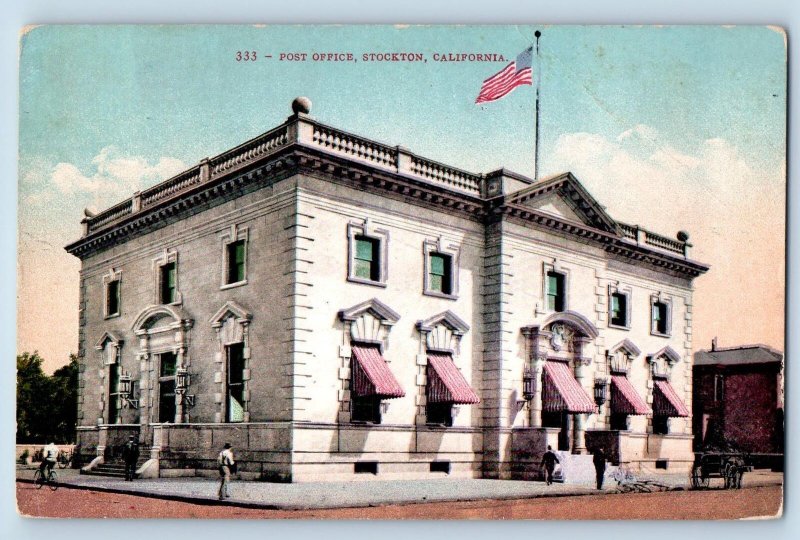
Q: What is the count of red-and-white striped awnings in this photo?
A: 5